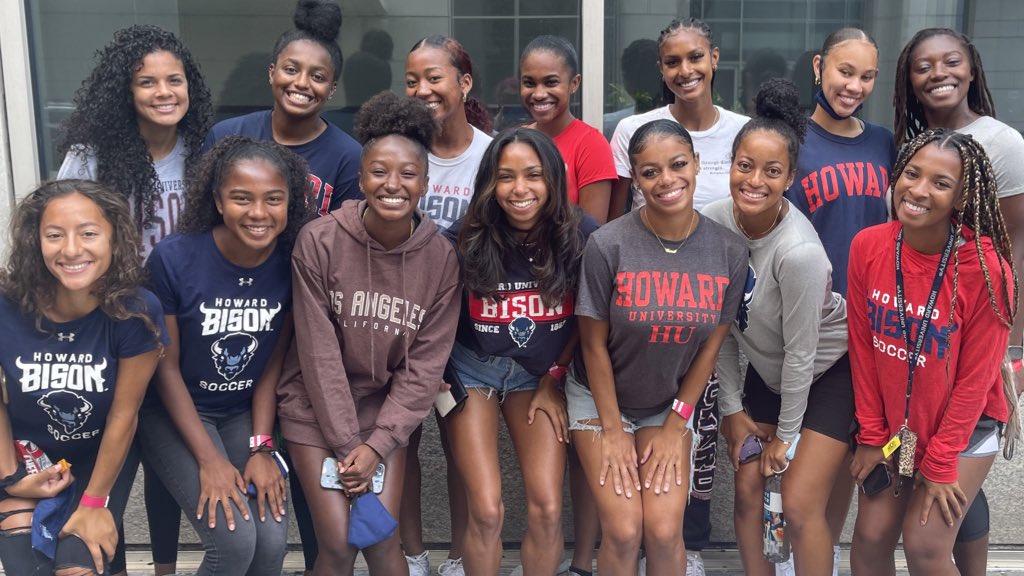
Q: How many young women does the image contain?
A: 14